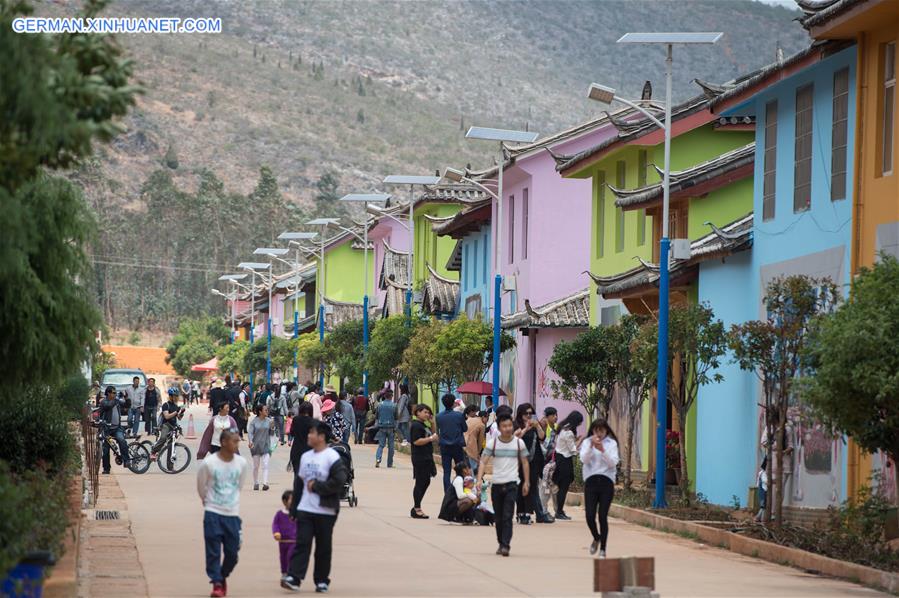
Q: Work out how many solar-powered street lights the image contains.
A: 9